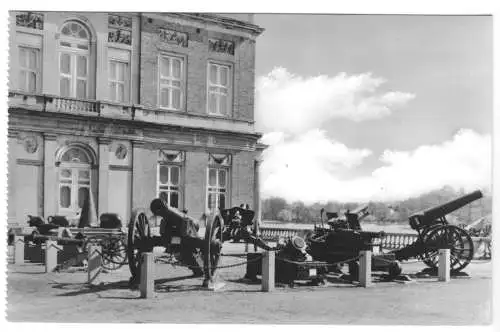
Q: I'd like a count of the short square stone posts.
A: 7